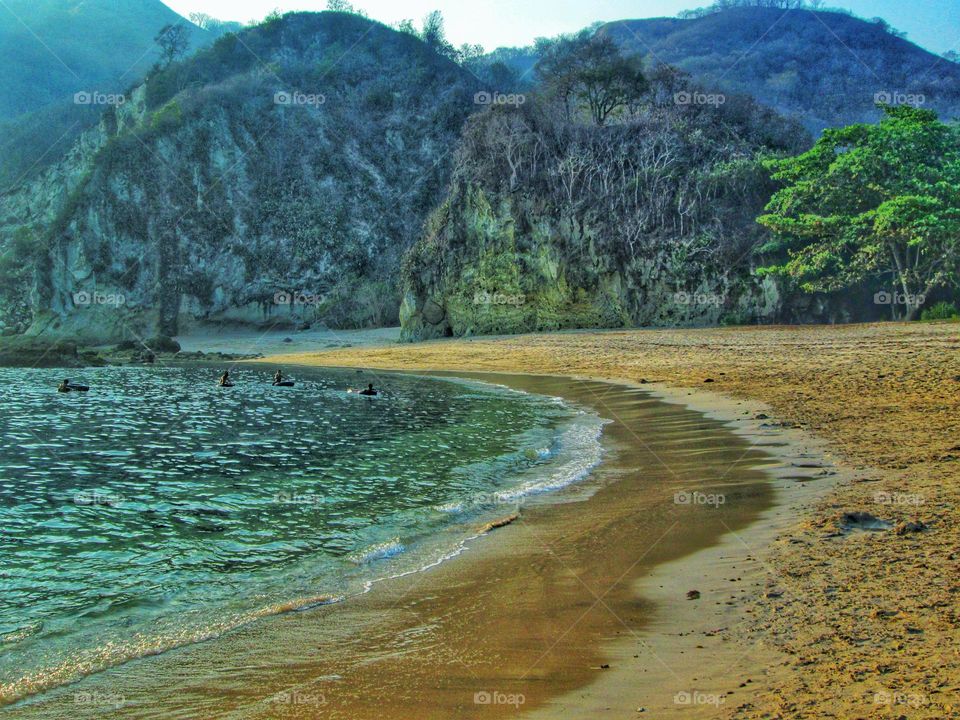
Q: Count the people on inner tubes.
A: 4